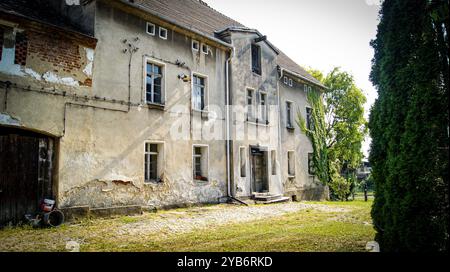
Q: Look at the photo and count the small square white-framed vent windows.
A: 8